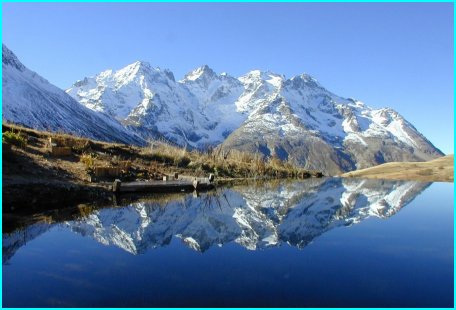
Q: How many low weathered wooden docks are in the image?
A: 1